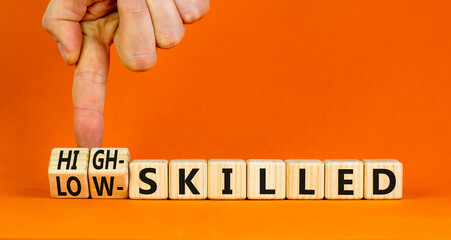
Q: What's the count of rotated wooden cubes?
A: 2